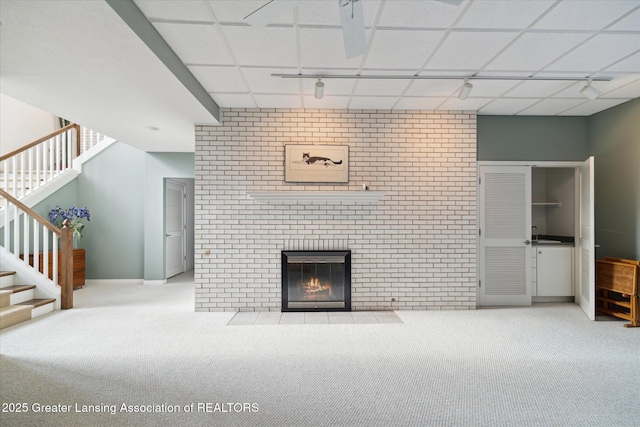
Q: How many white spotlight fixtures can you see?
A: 3